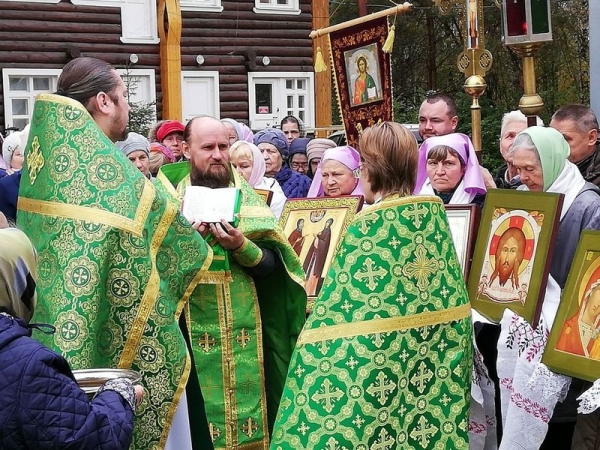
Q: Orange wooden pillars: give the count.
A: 2